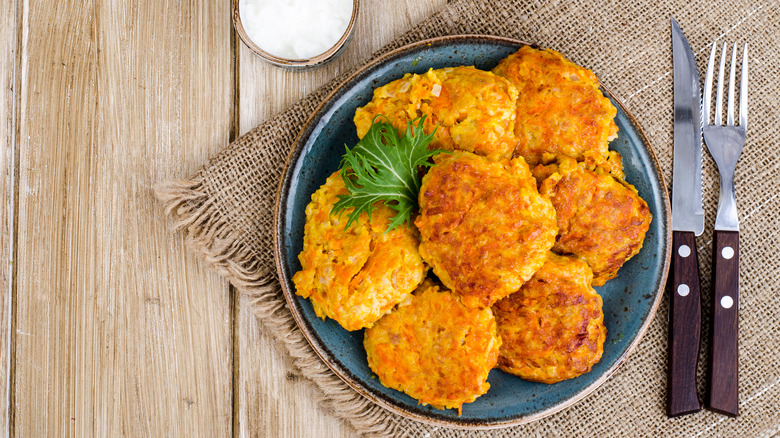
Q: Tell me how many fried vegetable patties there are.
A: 7